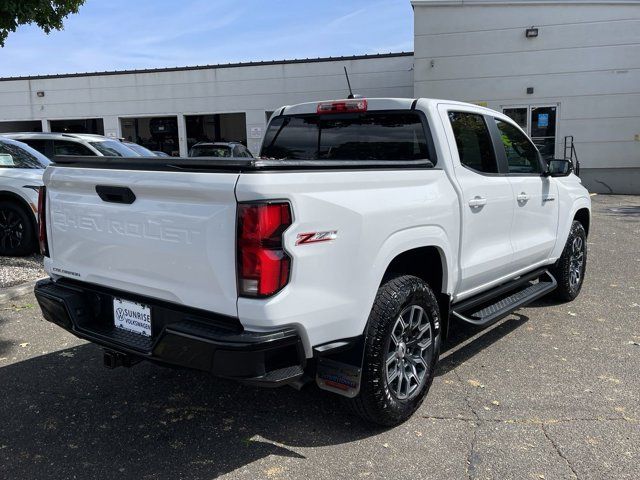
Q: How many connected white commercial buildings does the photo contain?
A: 2